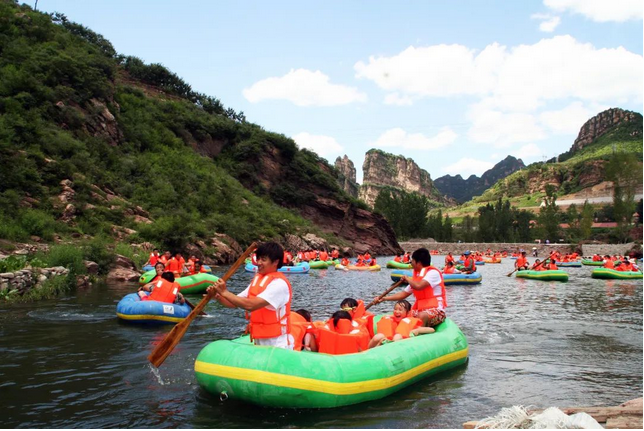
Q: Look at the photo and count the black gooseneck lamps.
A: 0